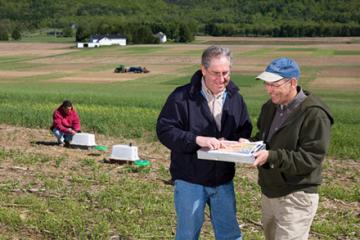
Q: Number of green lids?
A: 2